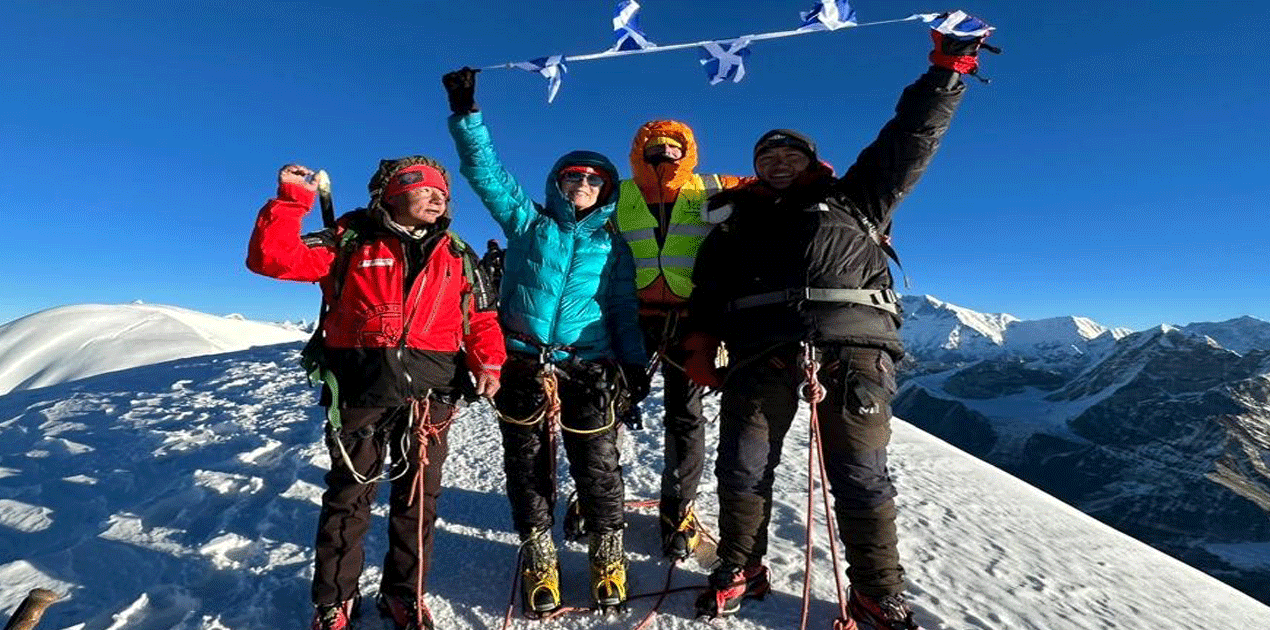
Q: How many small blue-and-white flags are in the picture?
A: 5